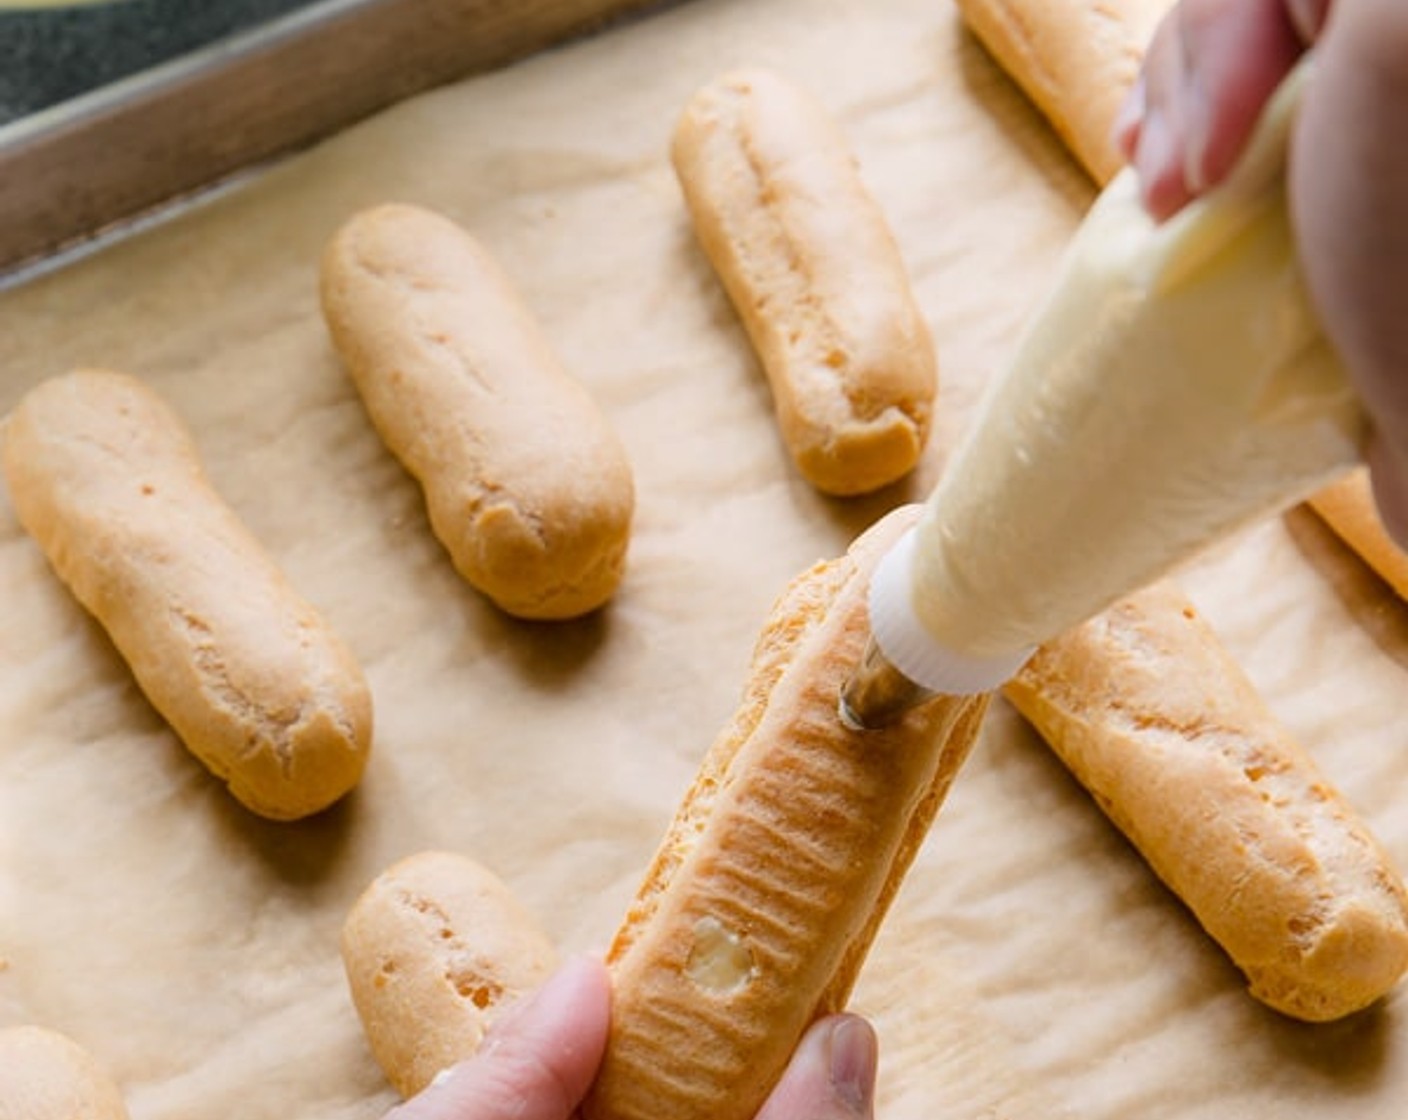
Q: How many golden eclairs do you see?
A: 9